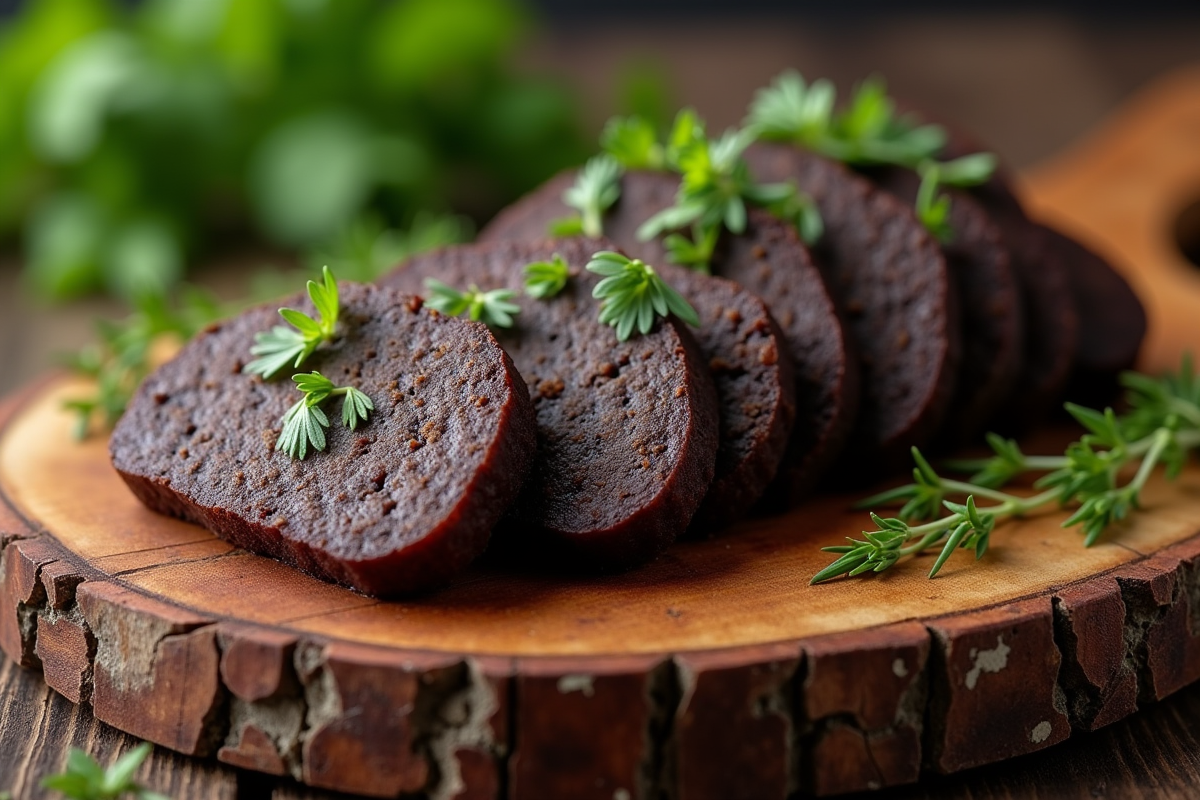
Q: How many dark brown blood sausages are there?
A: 8